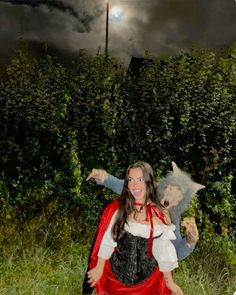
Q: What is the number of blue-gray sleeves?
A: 2